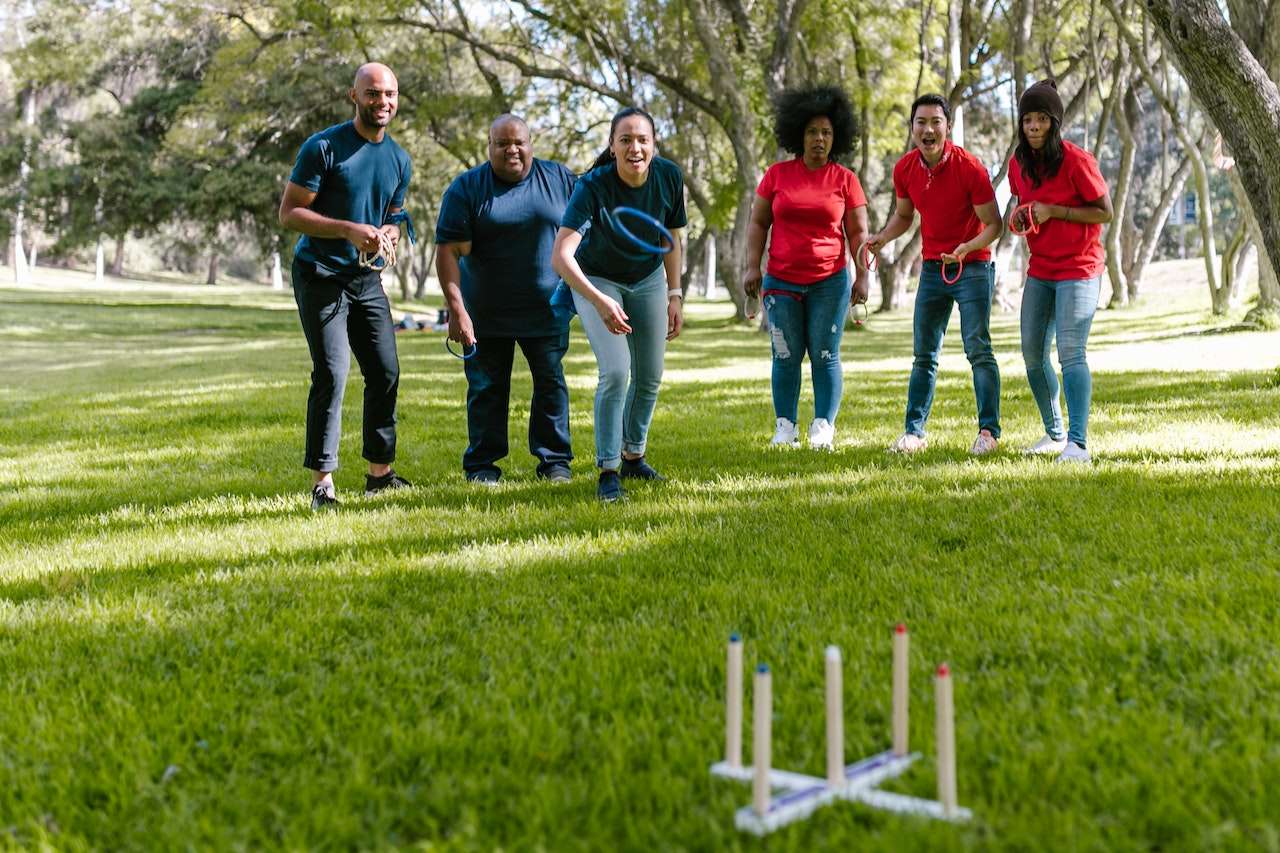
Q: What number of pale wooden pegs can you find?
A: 5